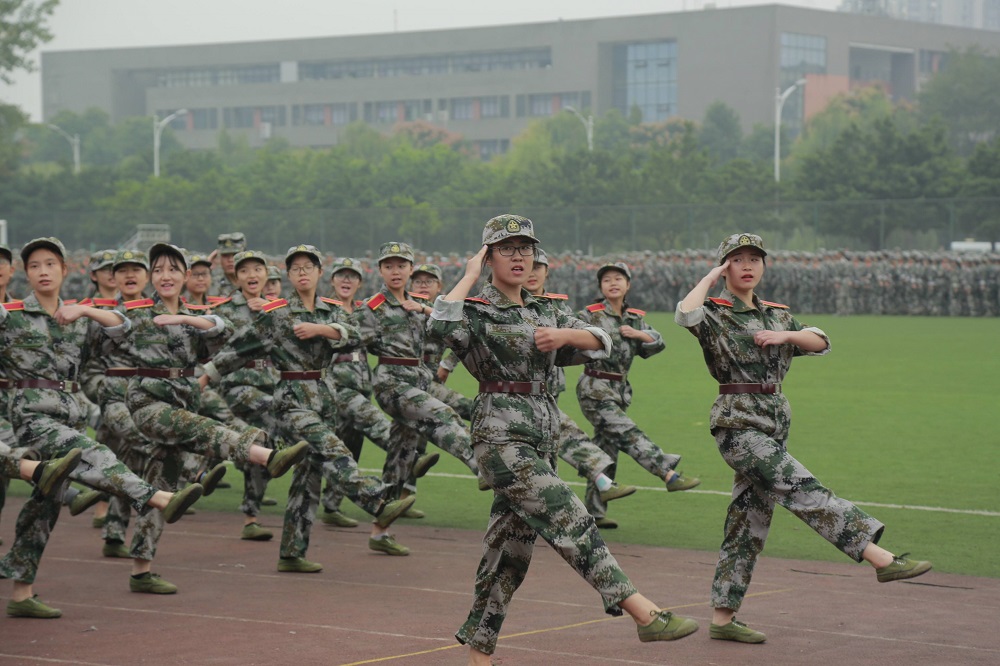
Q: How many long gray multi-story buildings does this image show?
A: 1